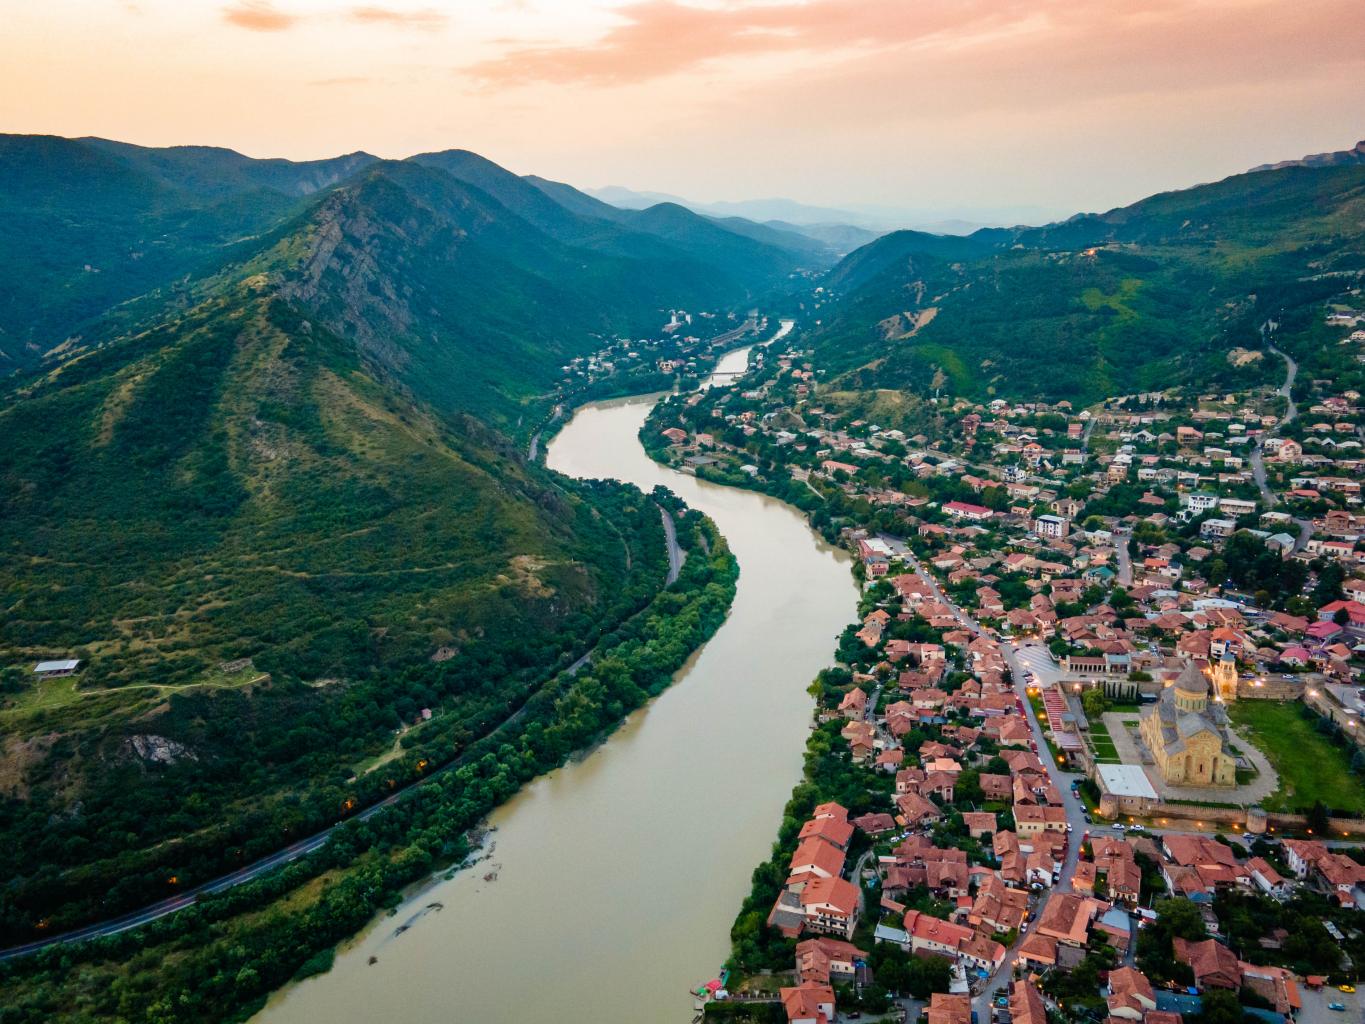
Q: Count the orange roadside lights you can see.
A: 5